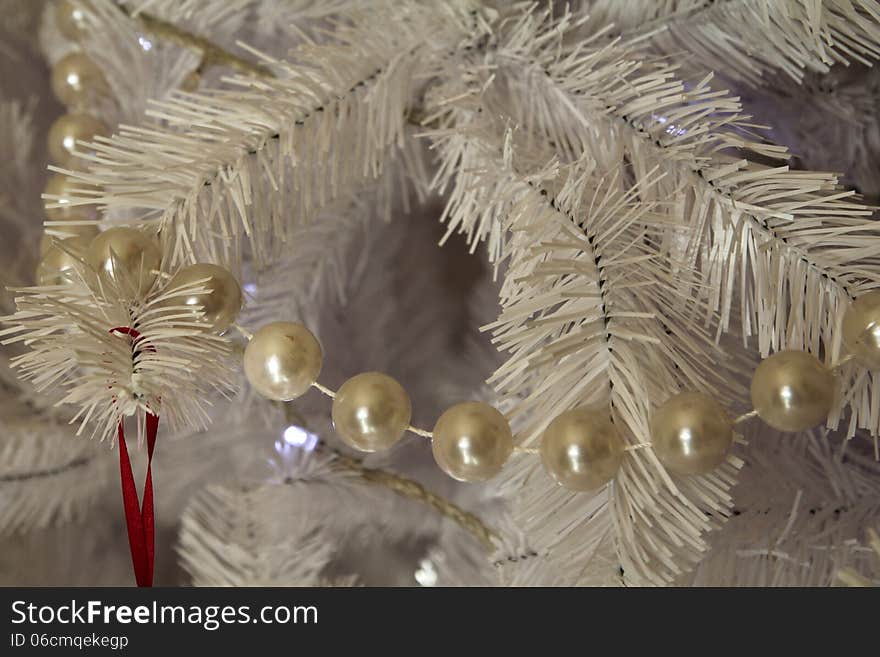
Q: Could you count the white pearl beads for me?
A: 15